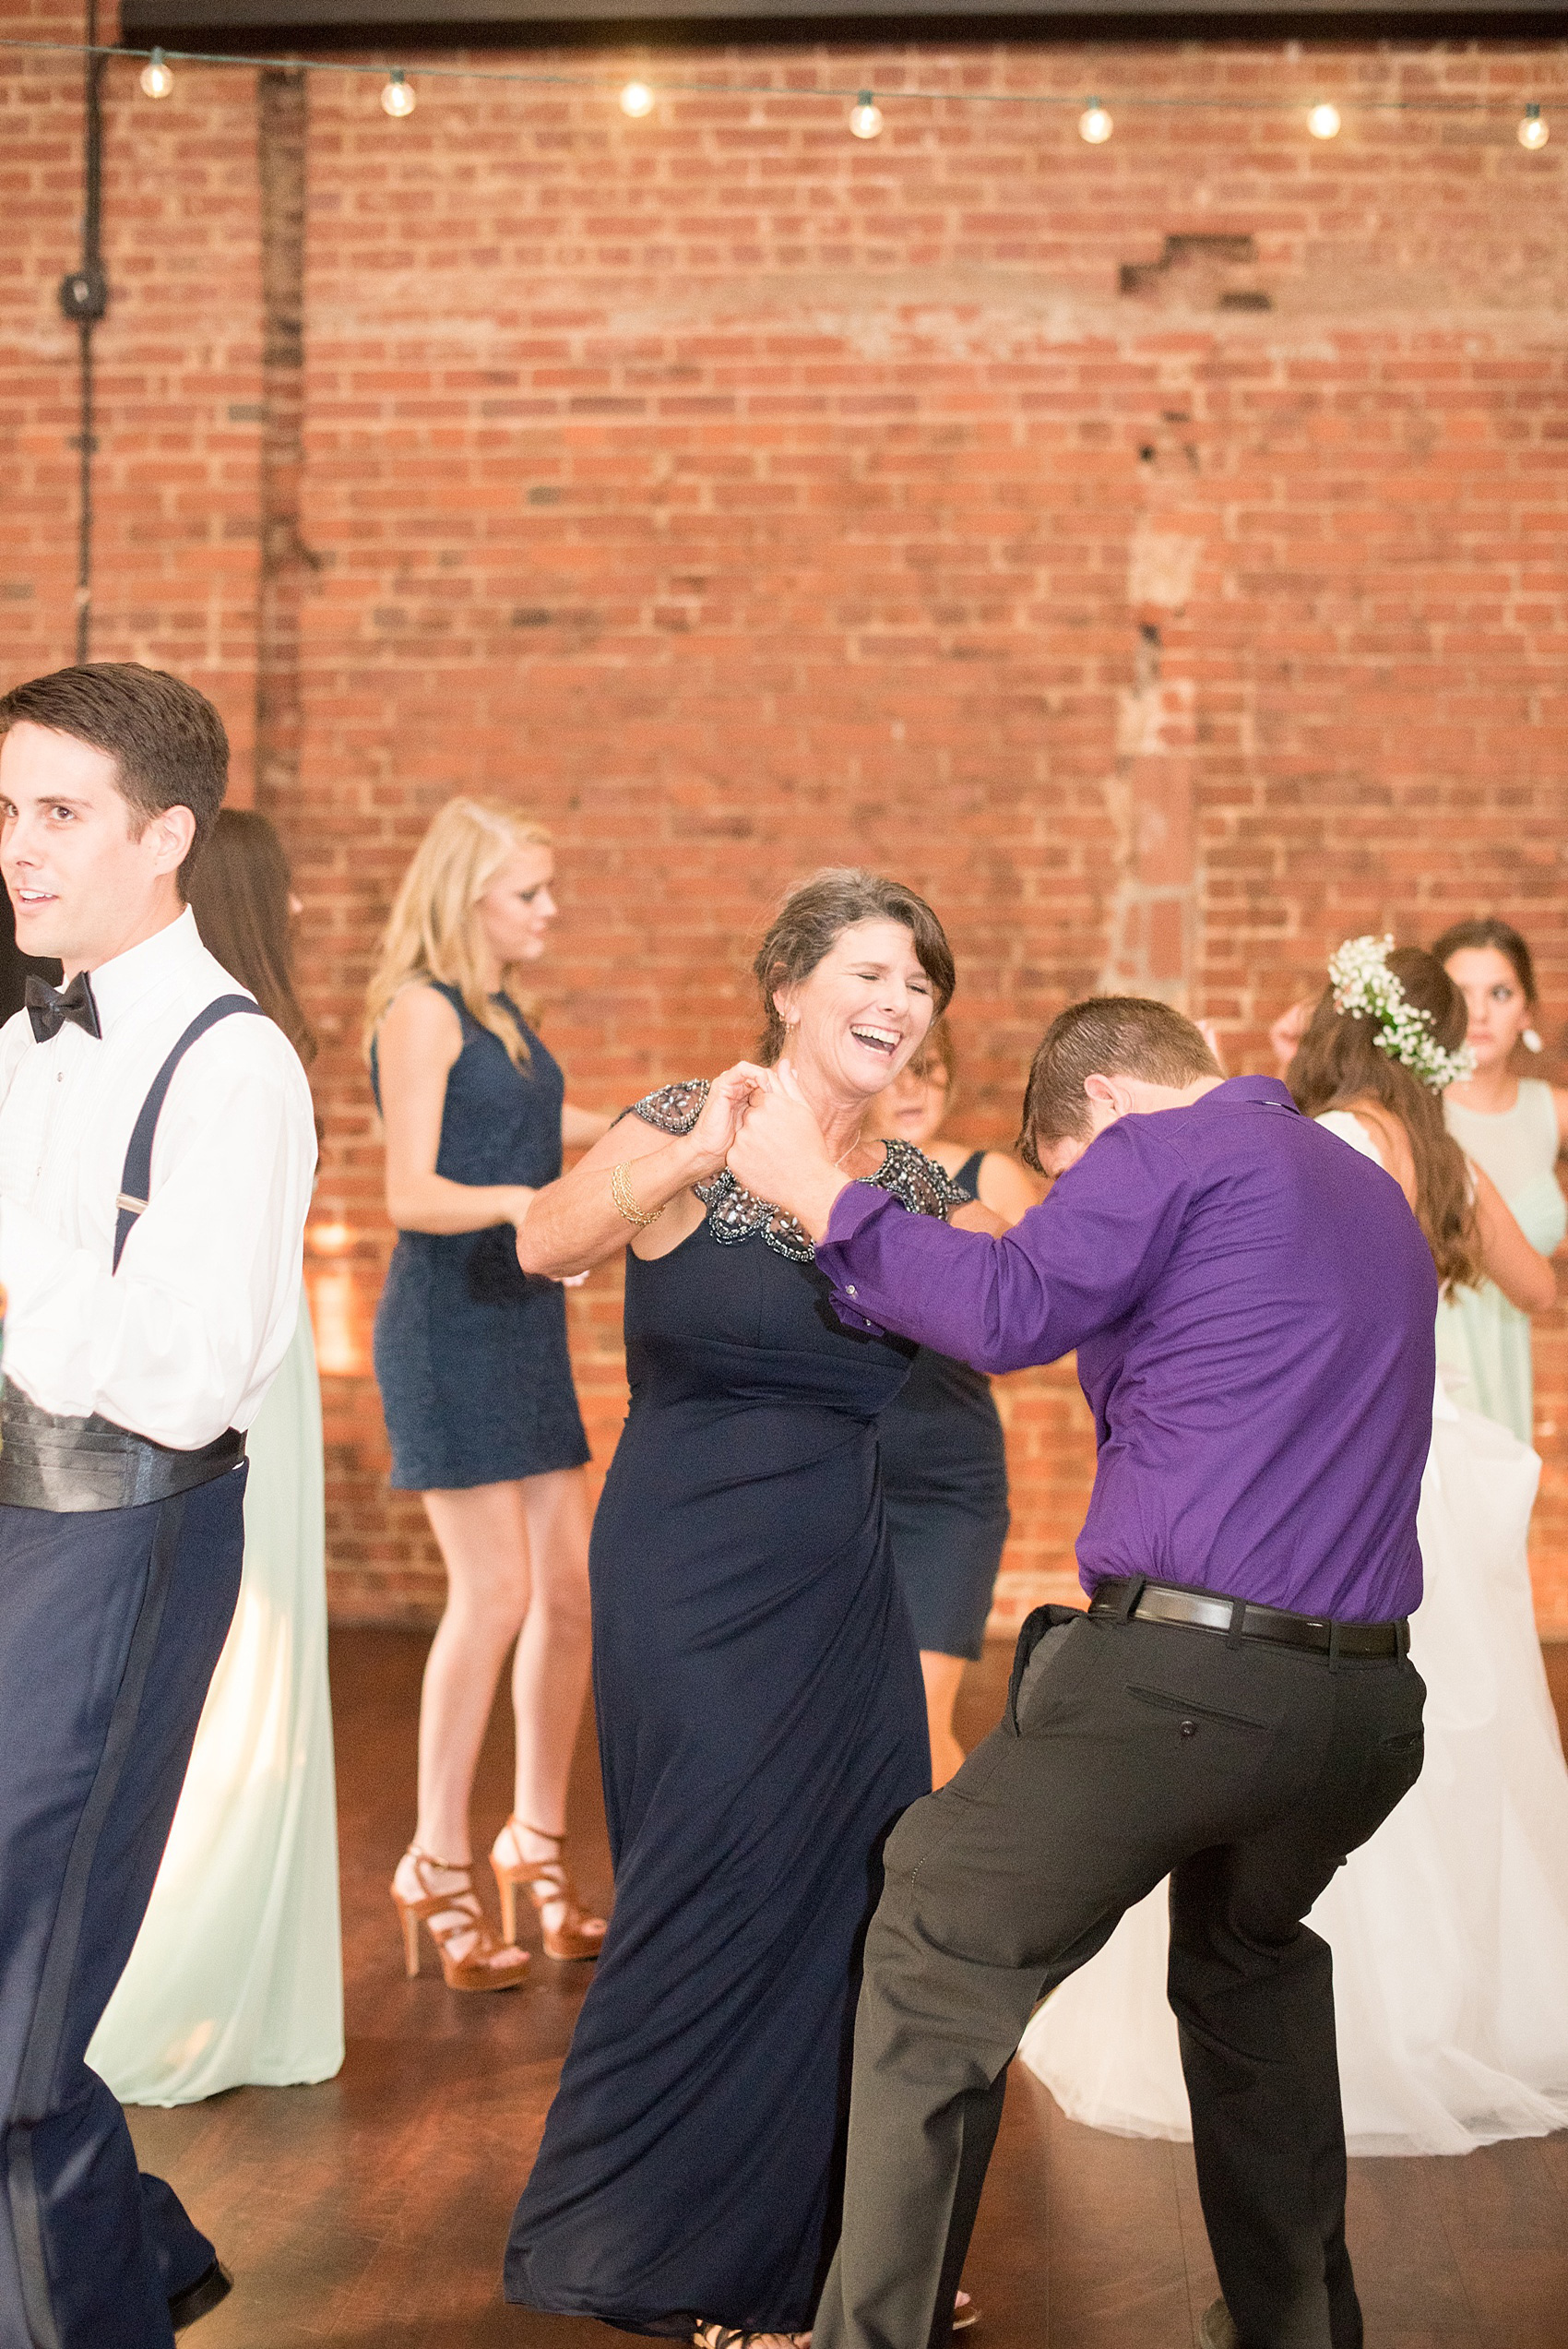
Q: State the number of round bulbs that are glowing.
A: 7